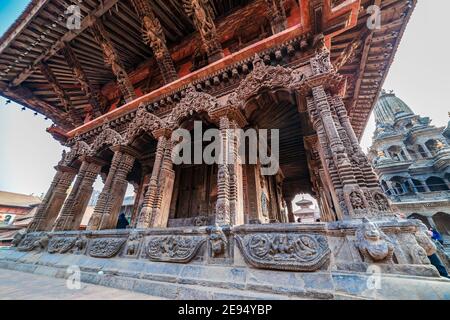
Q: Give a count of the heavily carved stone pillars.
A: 6